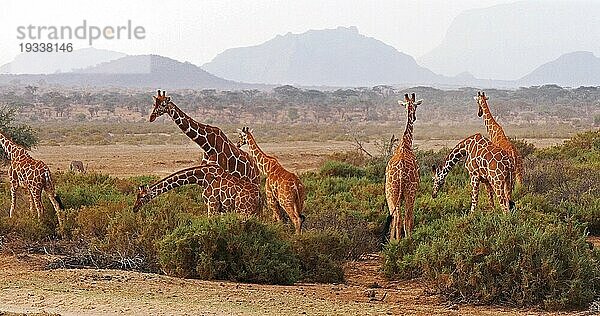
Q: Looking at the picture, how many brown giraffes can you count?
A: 7